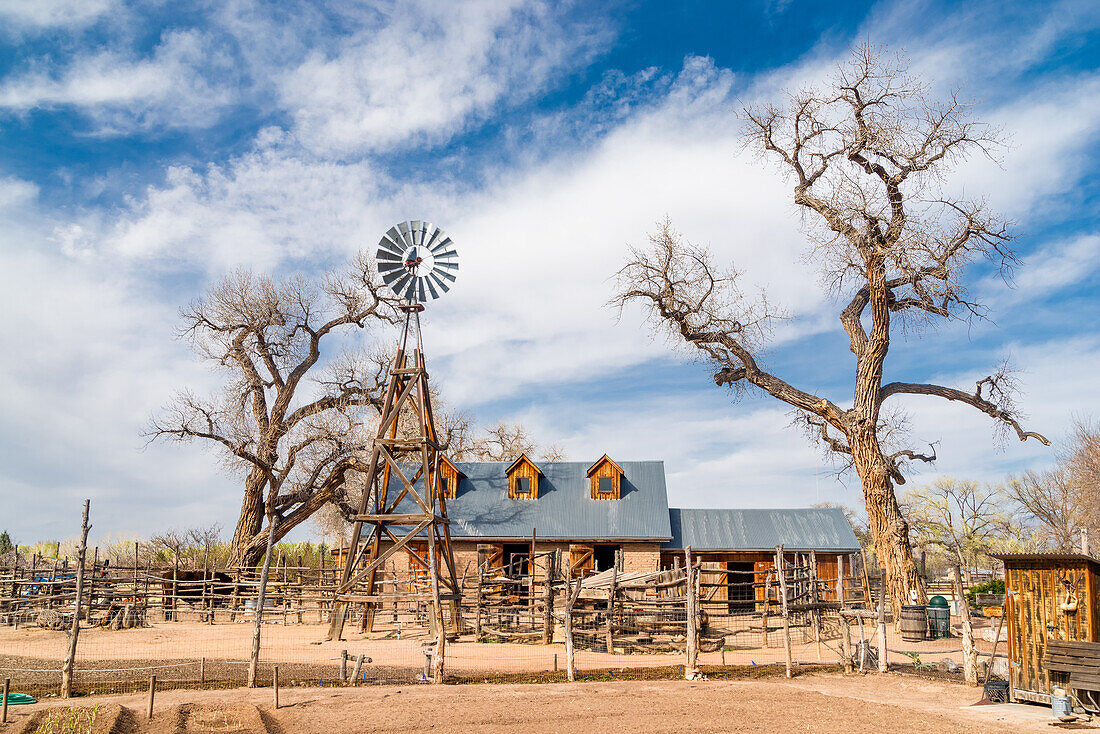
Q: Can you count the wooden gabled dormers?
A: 3